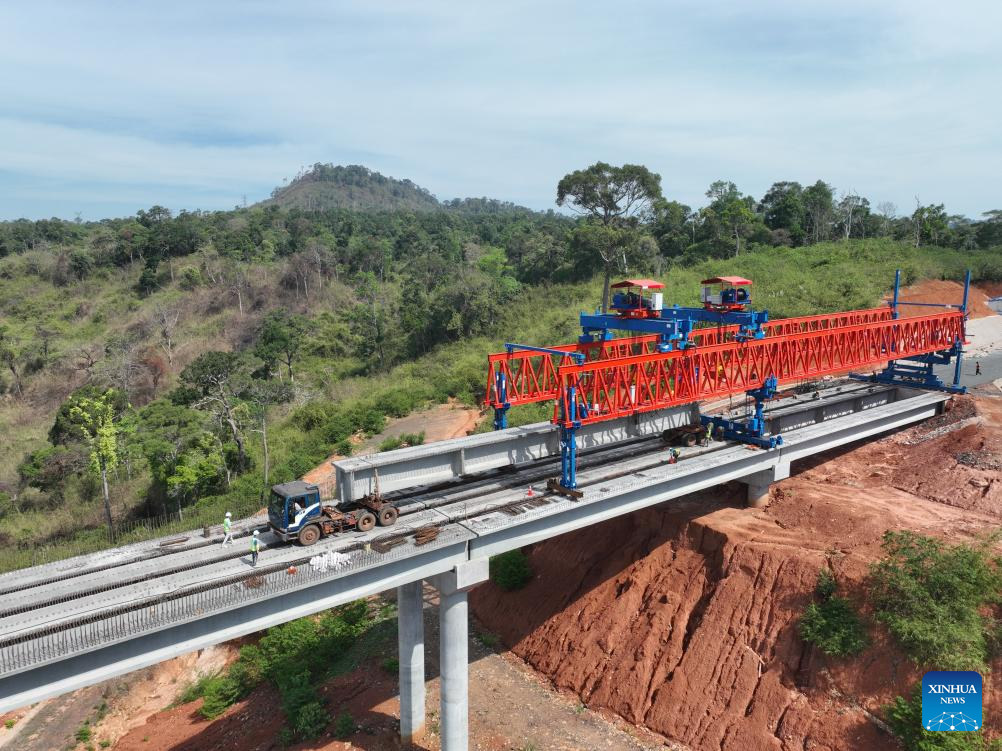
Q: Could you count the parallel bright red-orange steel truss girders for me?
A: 2